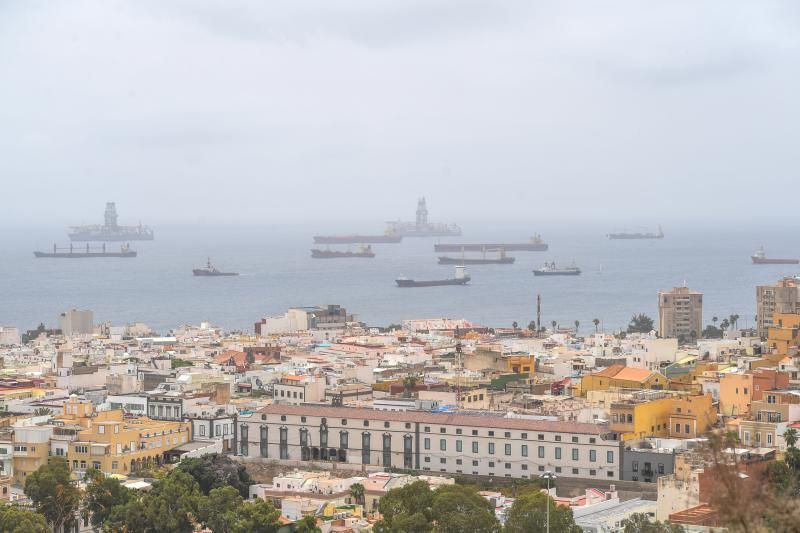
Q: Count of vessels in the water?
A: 12